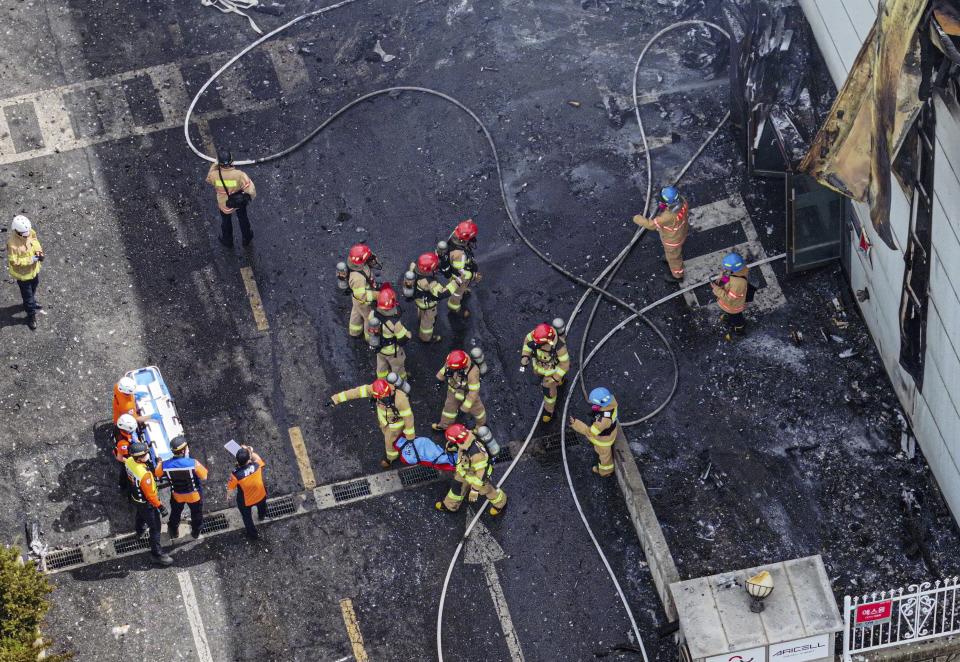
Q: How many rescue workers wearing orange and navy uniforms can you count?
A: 5